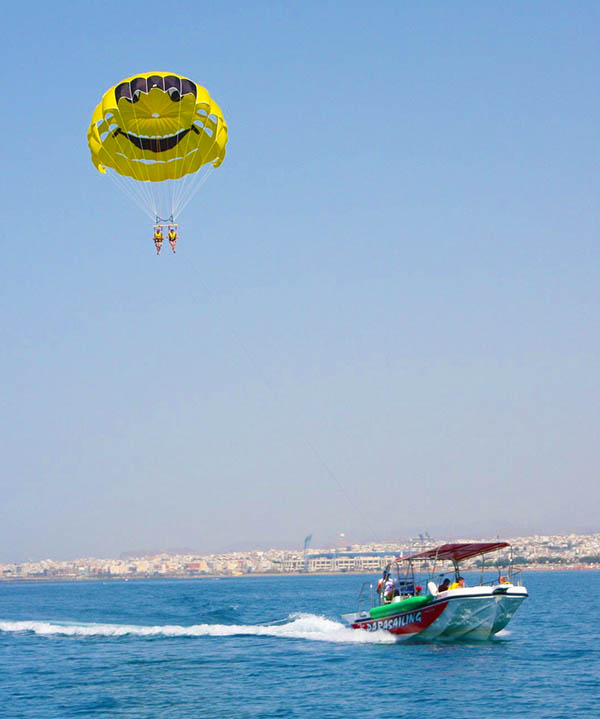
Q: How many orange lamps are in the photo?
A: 0